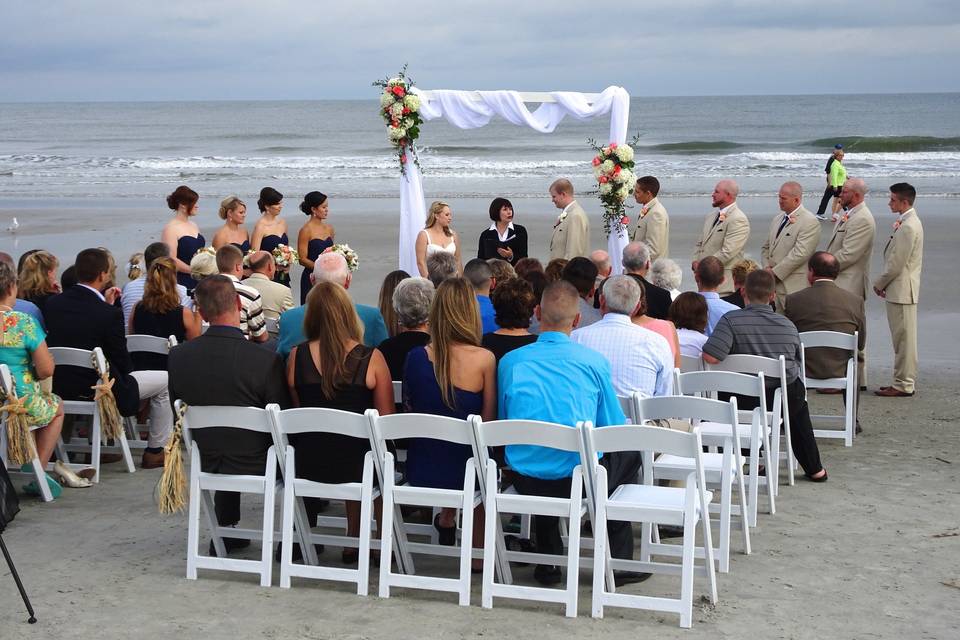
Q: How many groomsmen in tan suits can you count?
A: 5